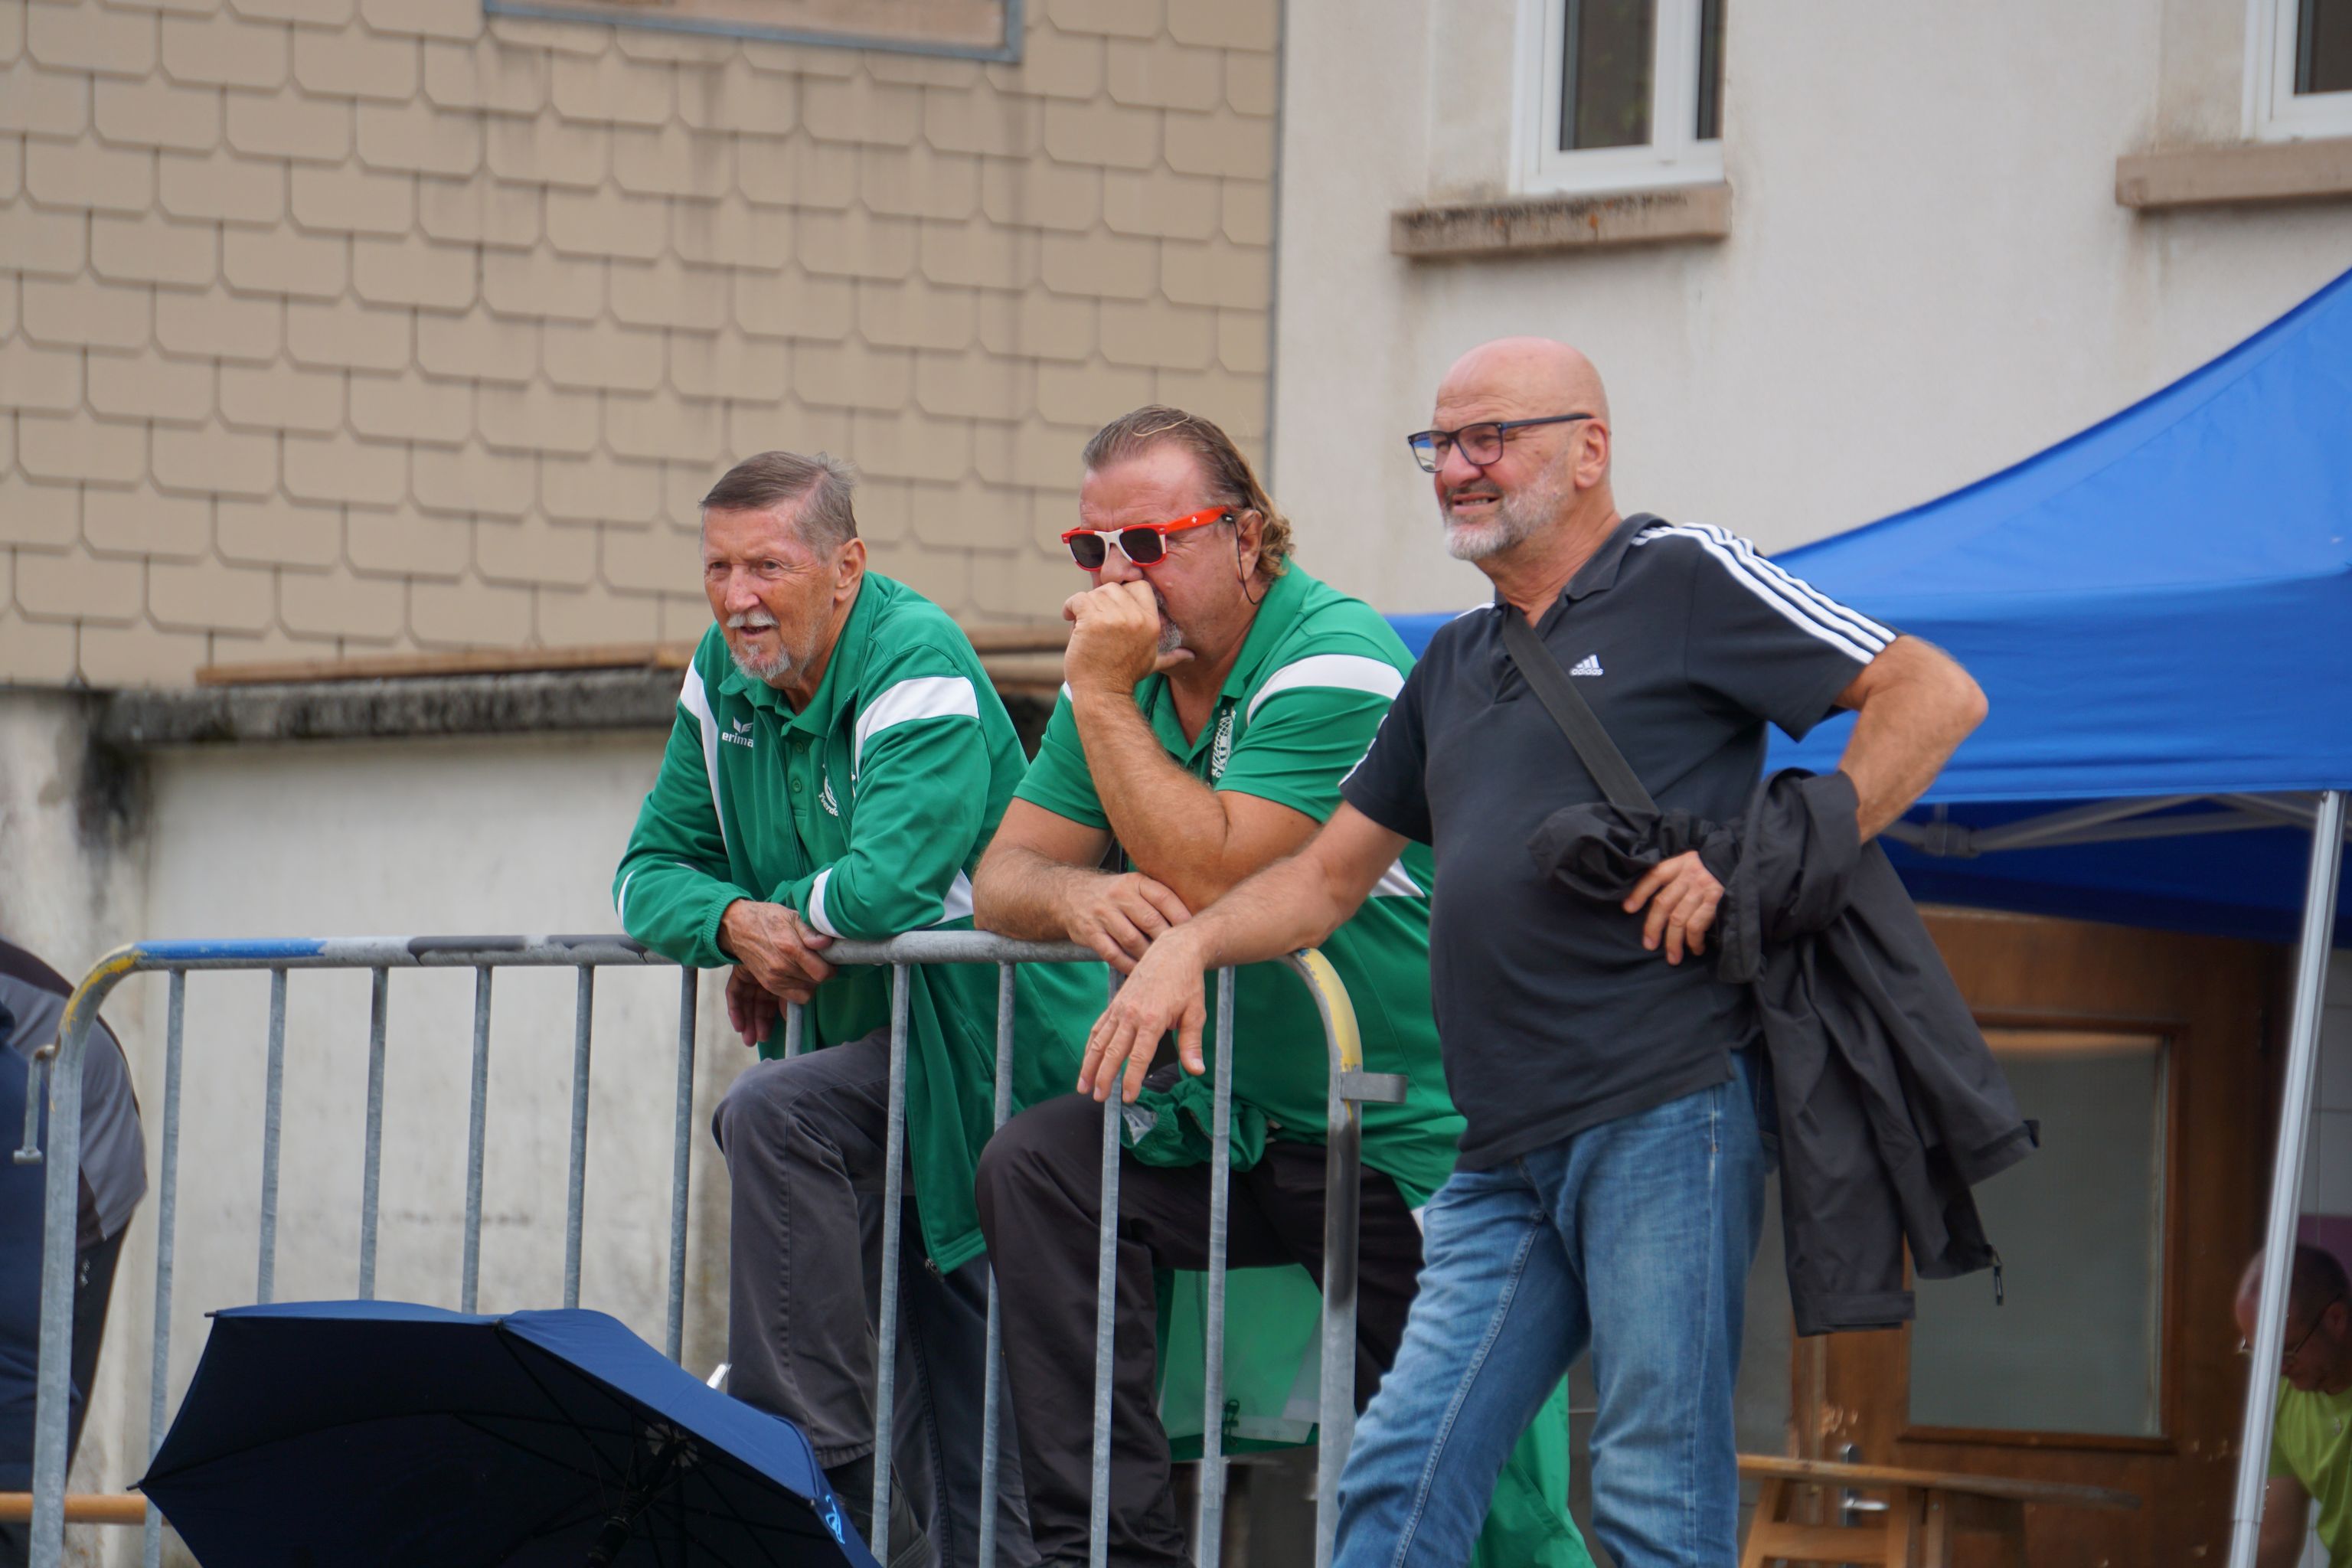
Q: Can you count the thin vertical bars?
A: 11